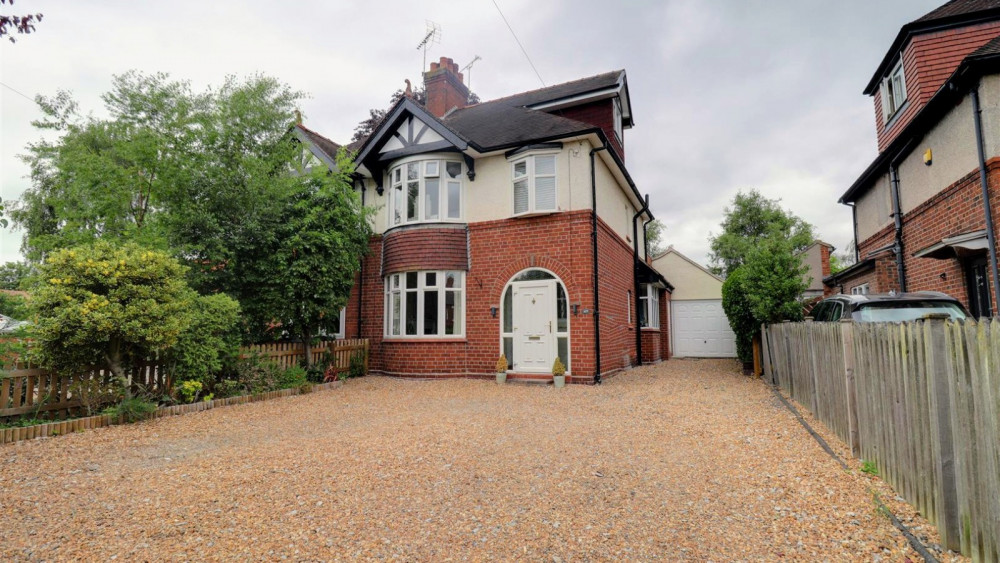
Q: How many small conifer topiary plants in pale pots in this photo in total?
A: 2